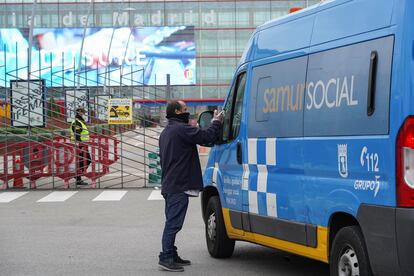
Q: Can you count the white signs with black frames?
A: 3